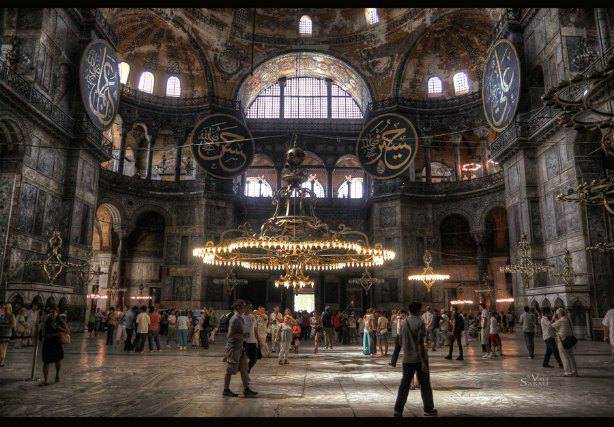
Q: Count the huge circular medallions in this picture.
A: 4